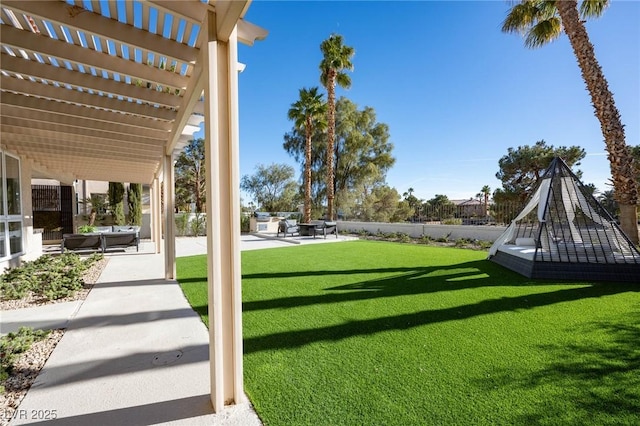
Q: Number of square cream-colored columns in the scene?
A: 4